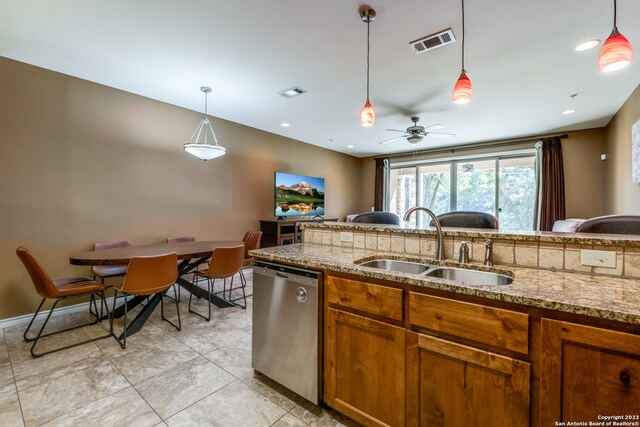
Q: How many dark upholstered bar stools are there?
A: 3